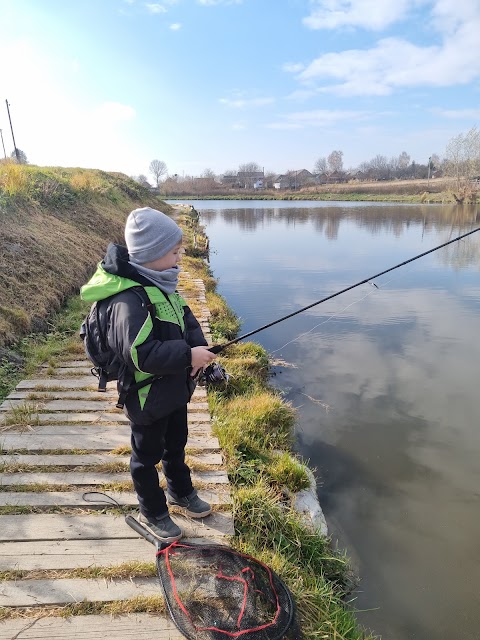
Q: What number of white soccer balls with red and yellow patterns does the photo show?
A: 0